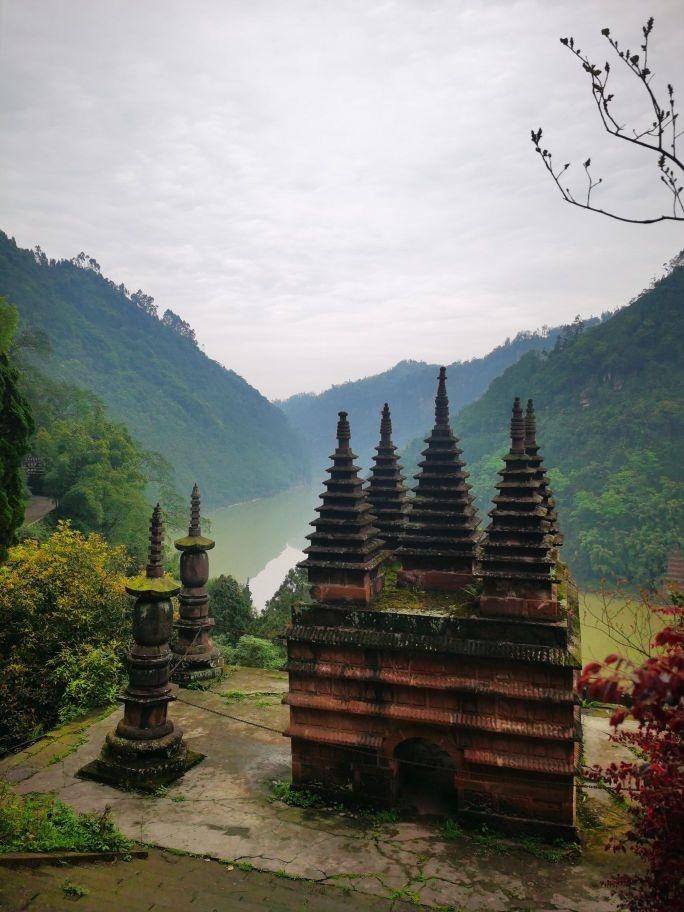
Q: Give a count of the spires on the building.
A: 5